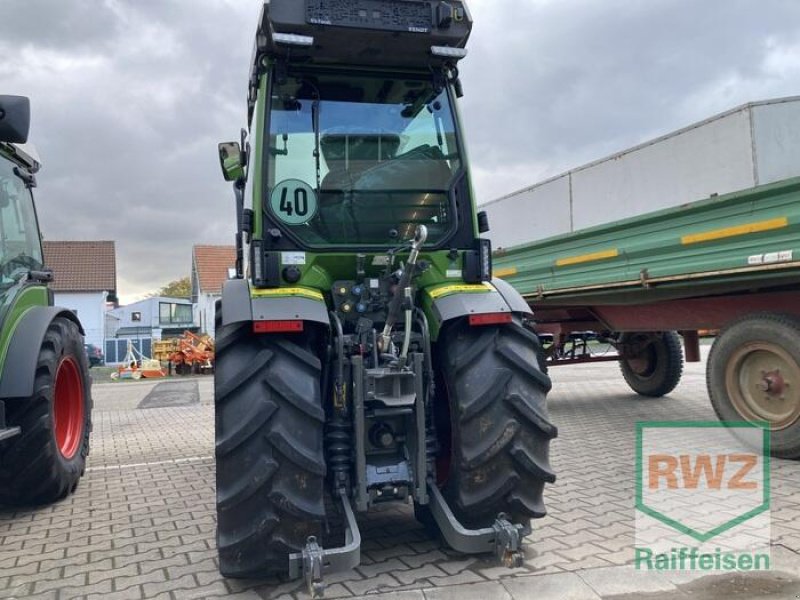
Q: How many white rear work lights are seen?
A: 2